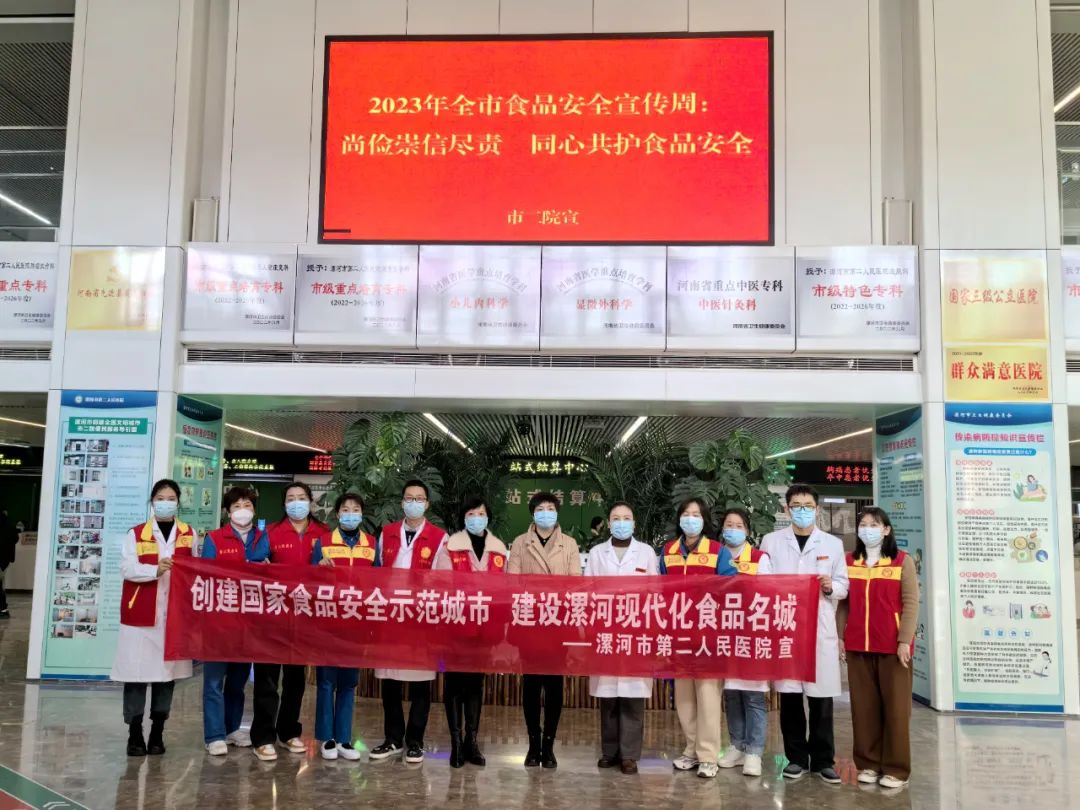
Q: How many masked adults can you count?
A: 12